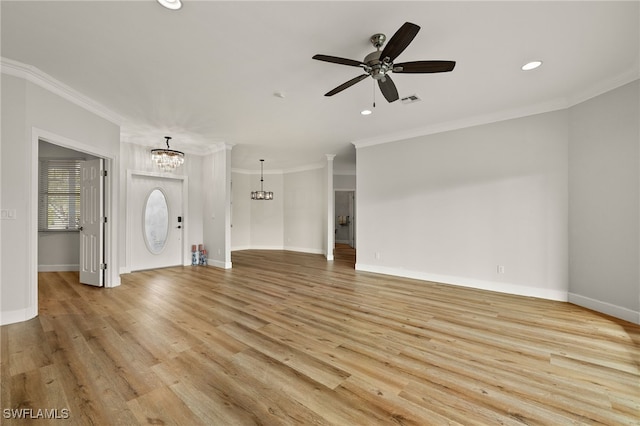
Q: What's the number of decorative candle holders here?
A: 3